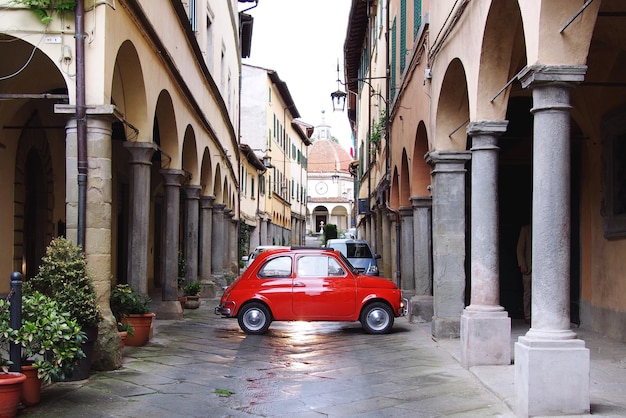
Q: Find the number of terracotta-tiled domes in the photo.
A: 1